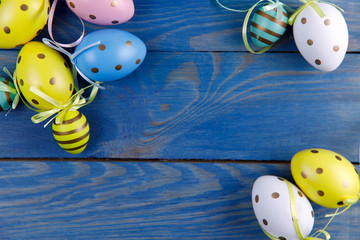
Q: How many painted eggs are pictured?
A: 10